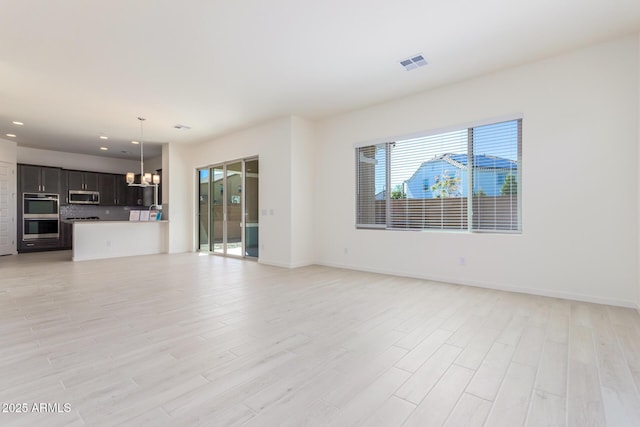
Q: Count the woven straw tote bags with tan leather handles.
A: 0